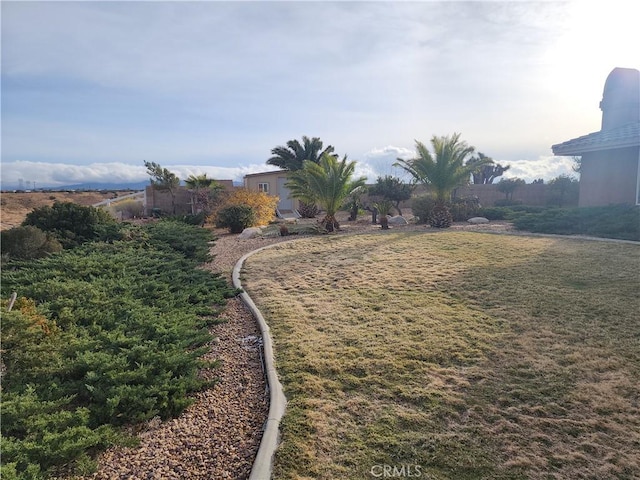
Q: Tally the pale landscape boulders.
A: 3